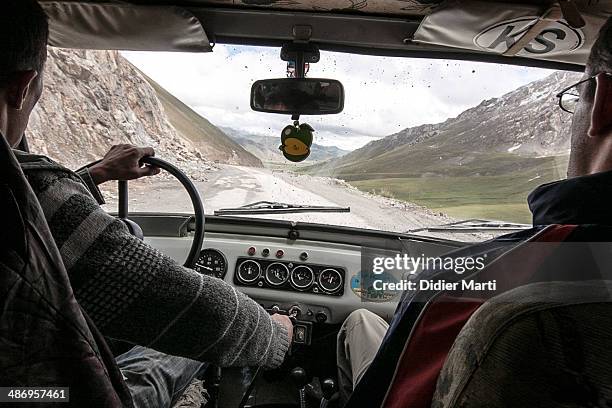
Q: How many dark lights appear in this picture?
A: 2